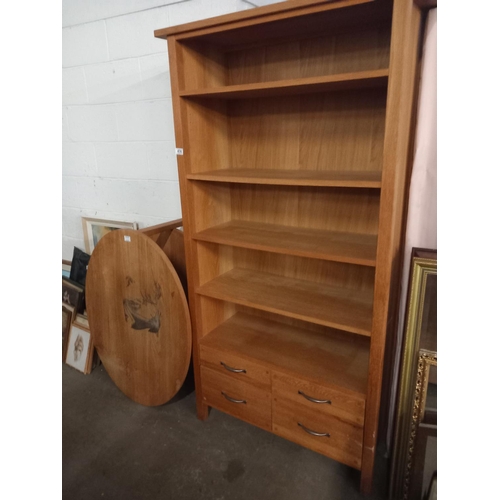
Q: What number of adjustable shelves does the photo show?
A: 4